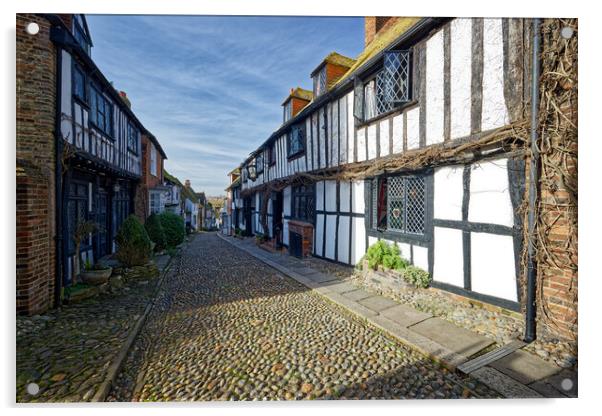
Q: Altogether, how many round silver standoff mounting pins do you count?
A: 4